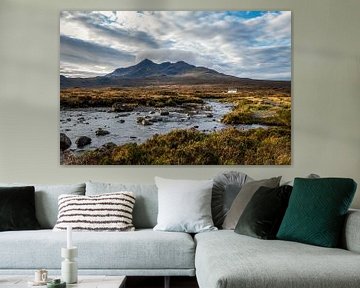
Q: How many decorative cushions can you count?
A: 7